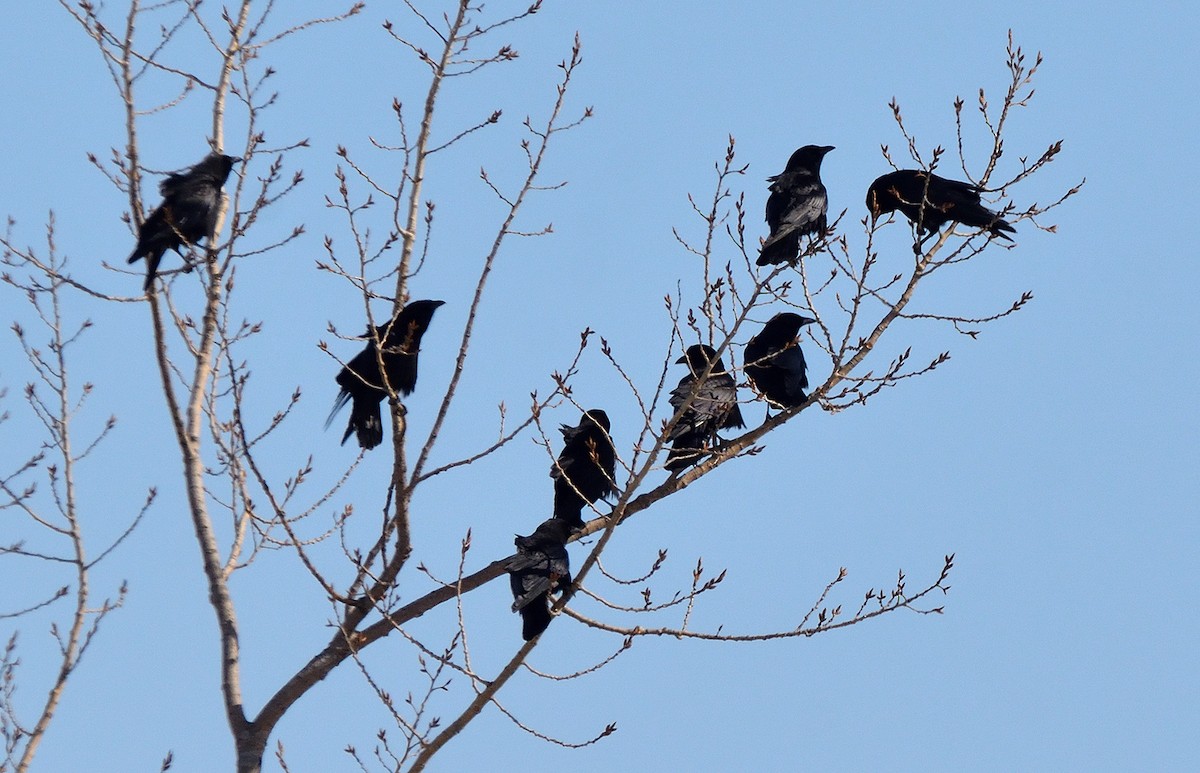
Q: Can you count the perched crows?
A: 8